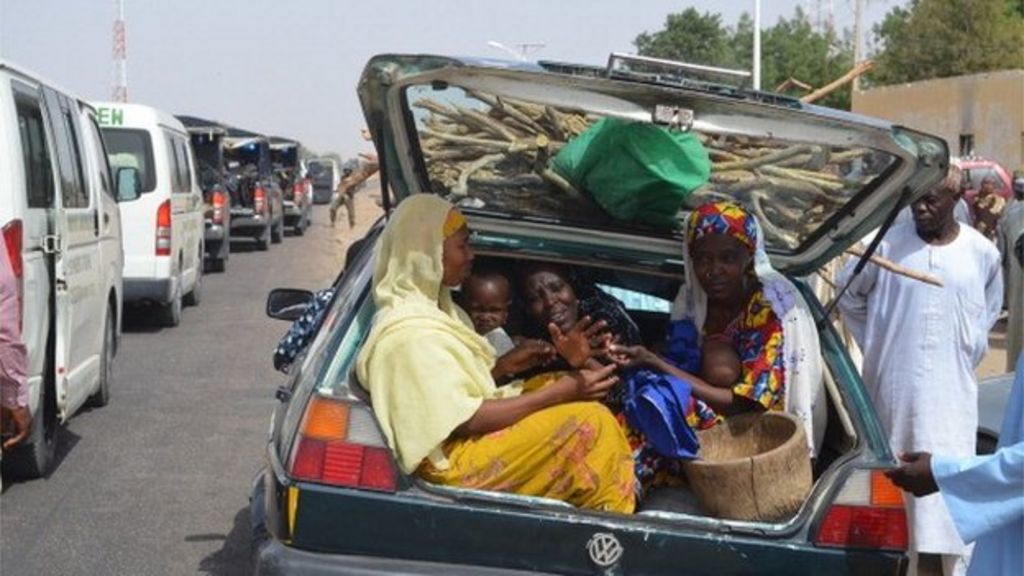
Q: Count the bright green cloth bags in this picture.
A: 1